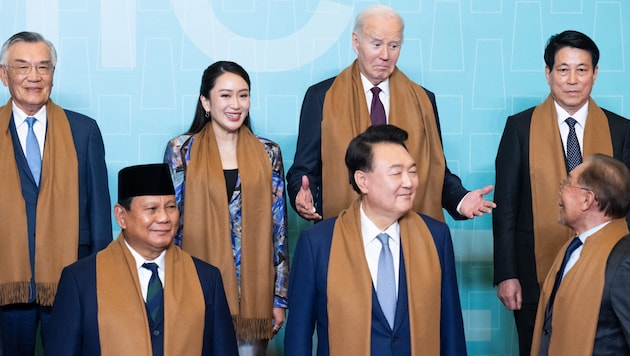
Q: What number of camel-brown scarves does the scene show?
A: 7